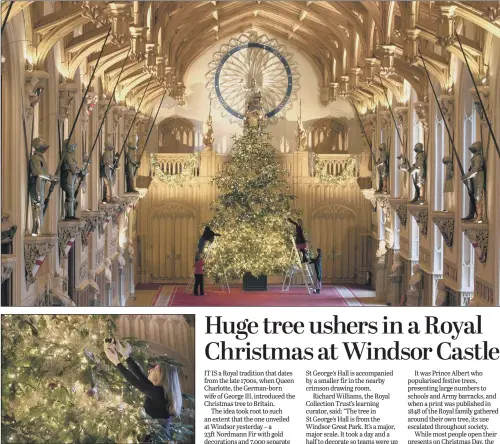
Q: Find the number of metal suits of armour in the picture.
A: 7